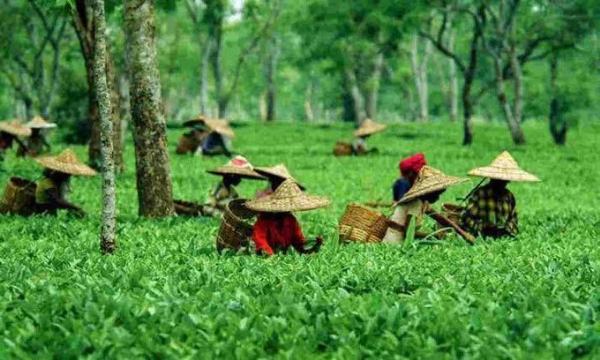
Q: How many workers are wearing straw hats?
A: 11